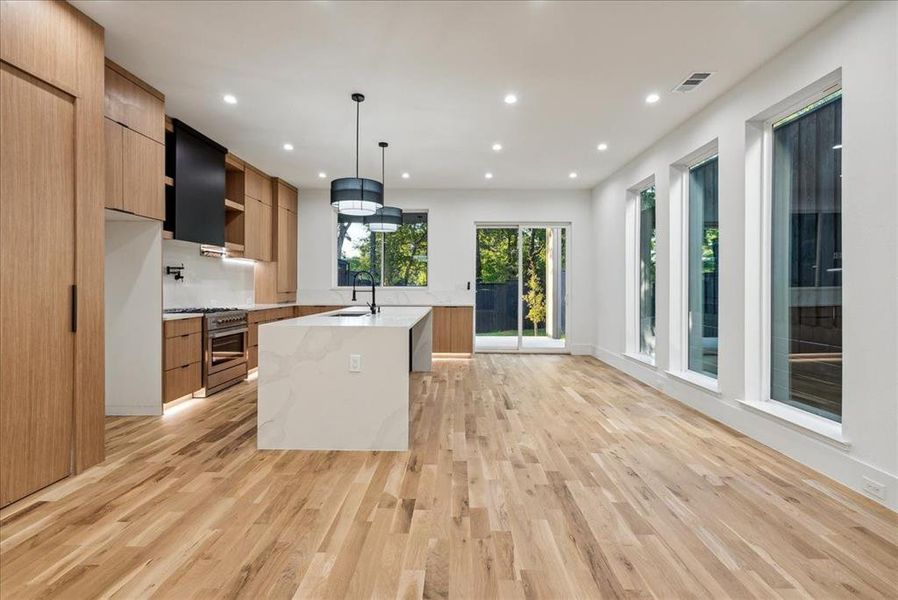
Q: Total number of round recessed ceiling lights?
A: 10